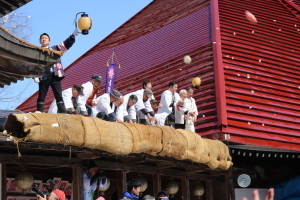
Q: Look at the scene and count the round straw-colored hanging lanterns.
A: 5